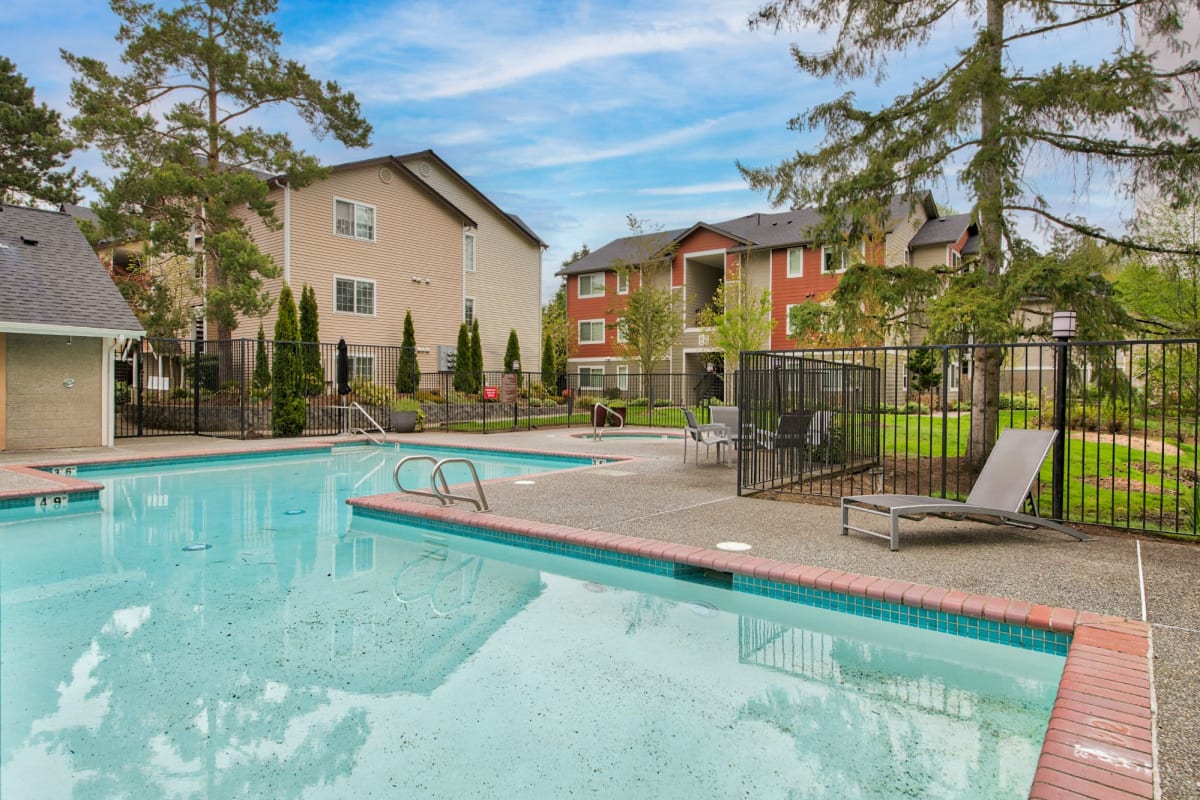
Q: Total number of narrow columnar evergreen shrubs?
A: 8